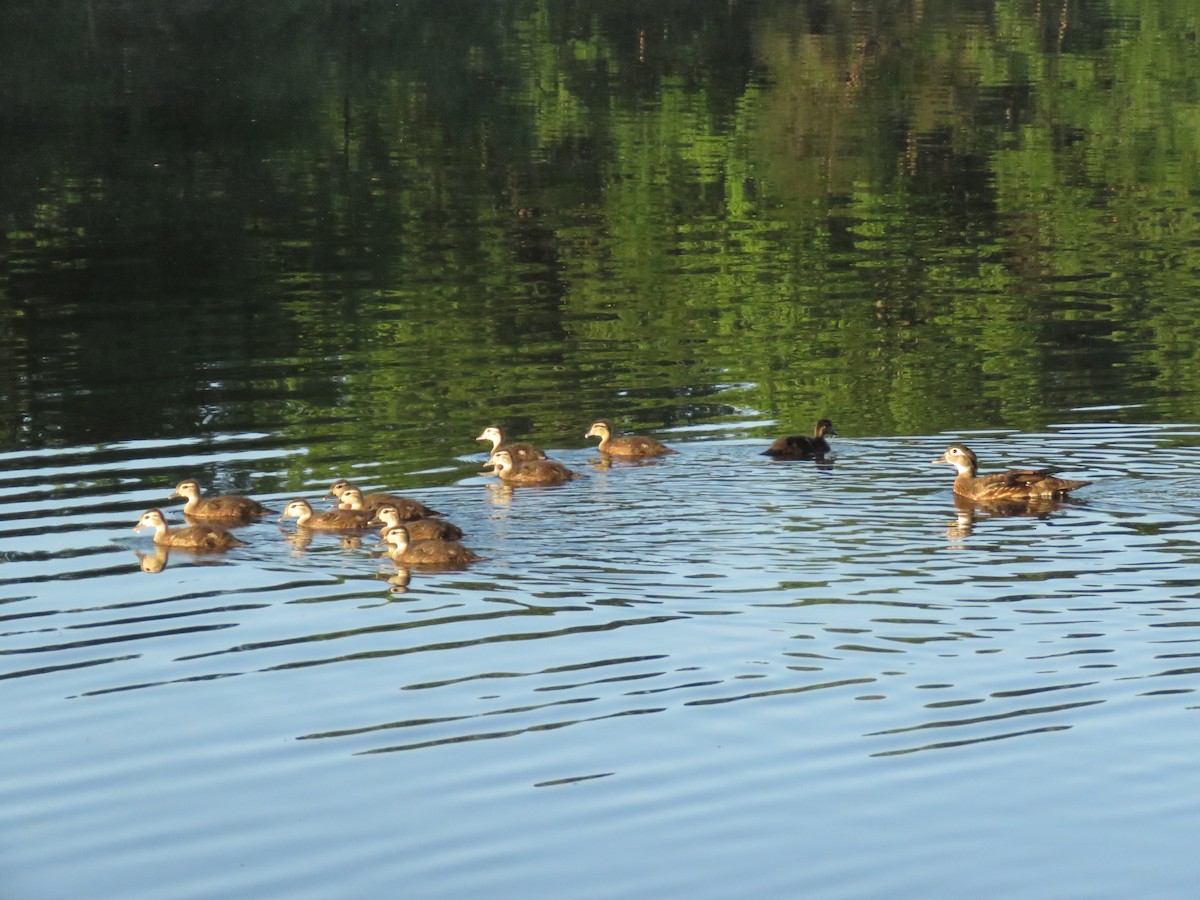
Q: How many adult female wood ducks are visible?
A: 1